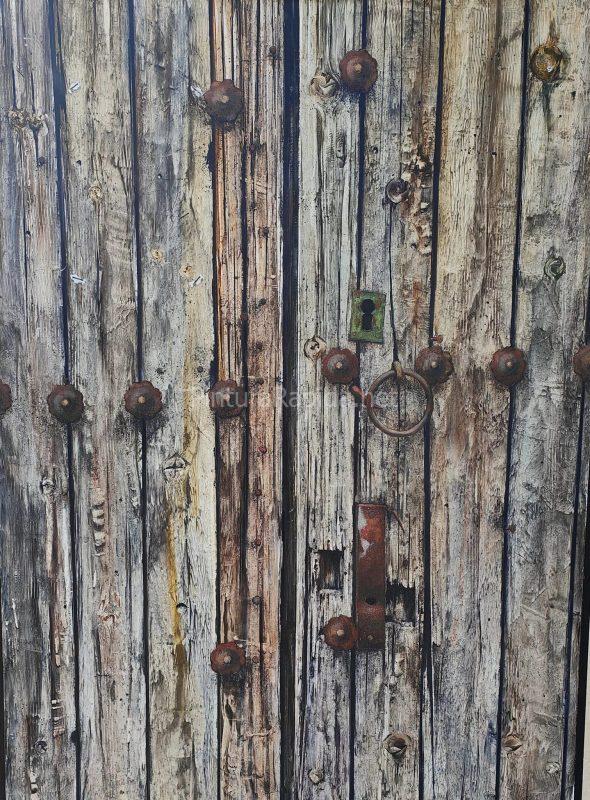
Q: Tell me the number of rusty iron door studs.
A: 12